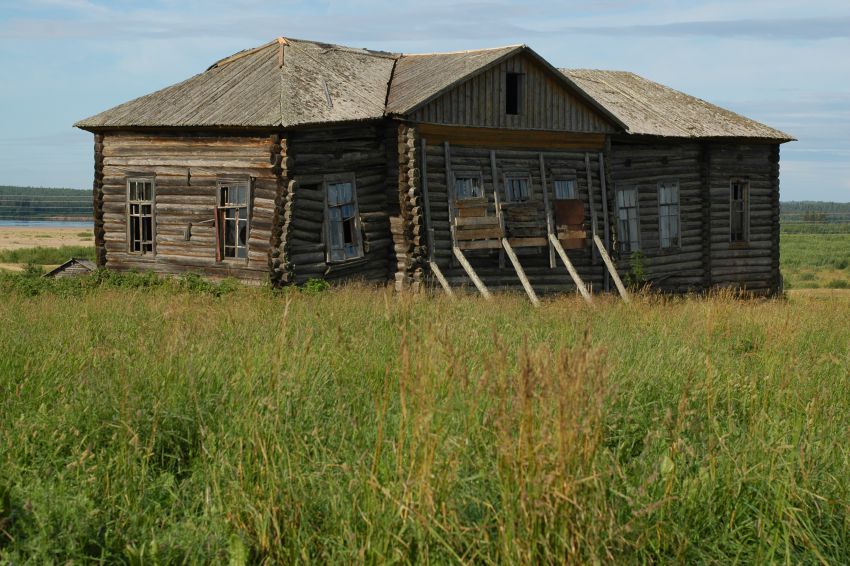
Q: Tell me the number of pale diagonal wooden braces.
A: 5